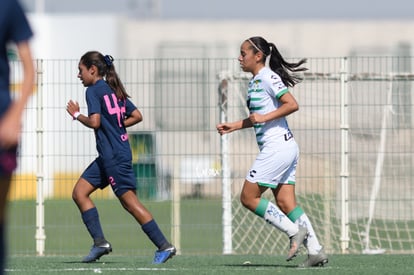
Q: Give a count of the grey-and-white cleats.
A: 2